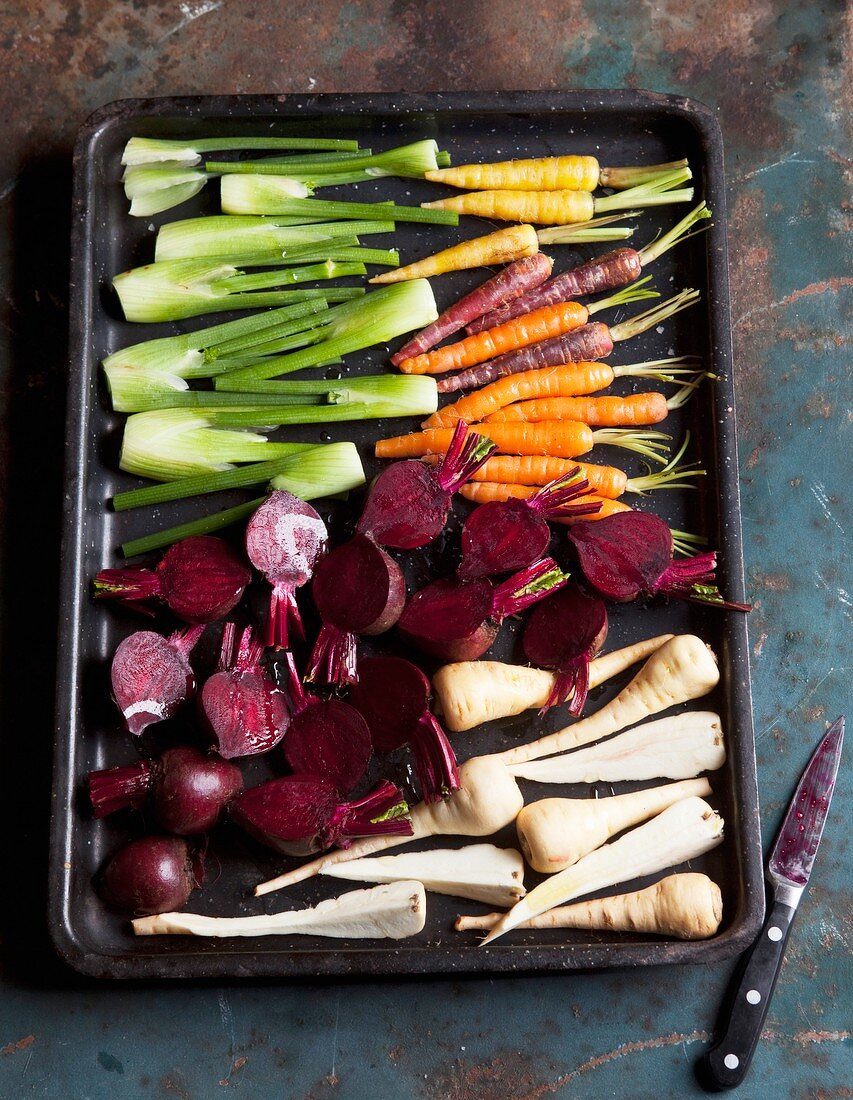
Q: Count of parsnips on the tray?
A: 9